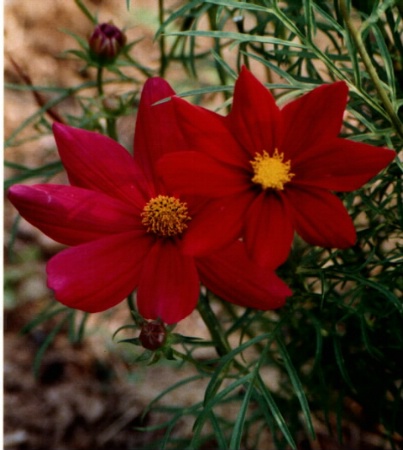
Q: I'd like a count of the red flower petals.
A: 14